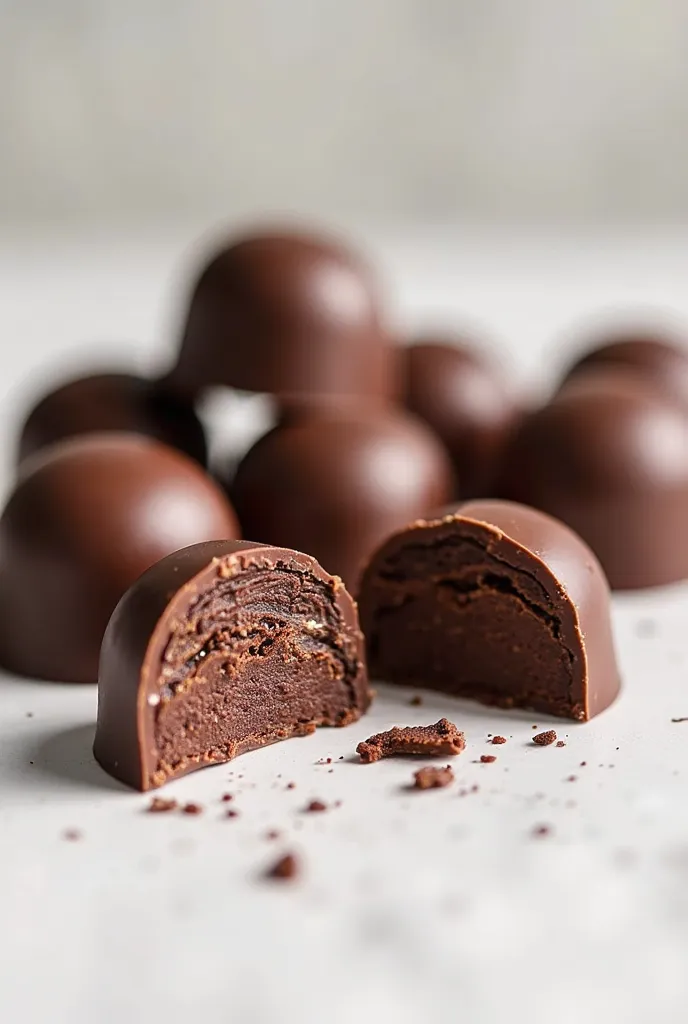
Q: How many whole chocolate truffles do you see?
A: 7